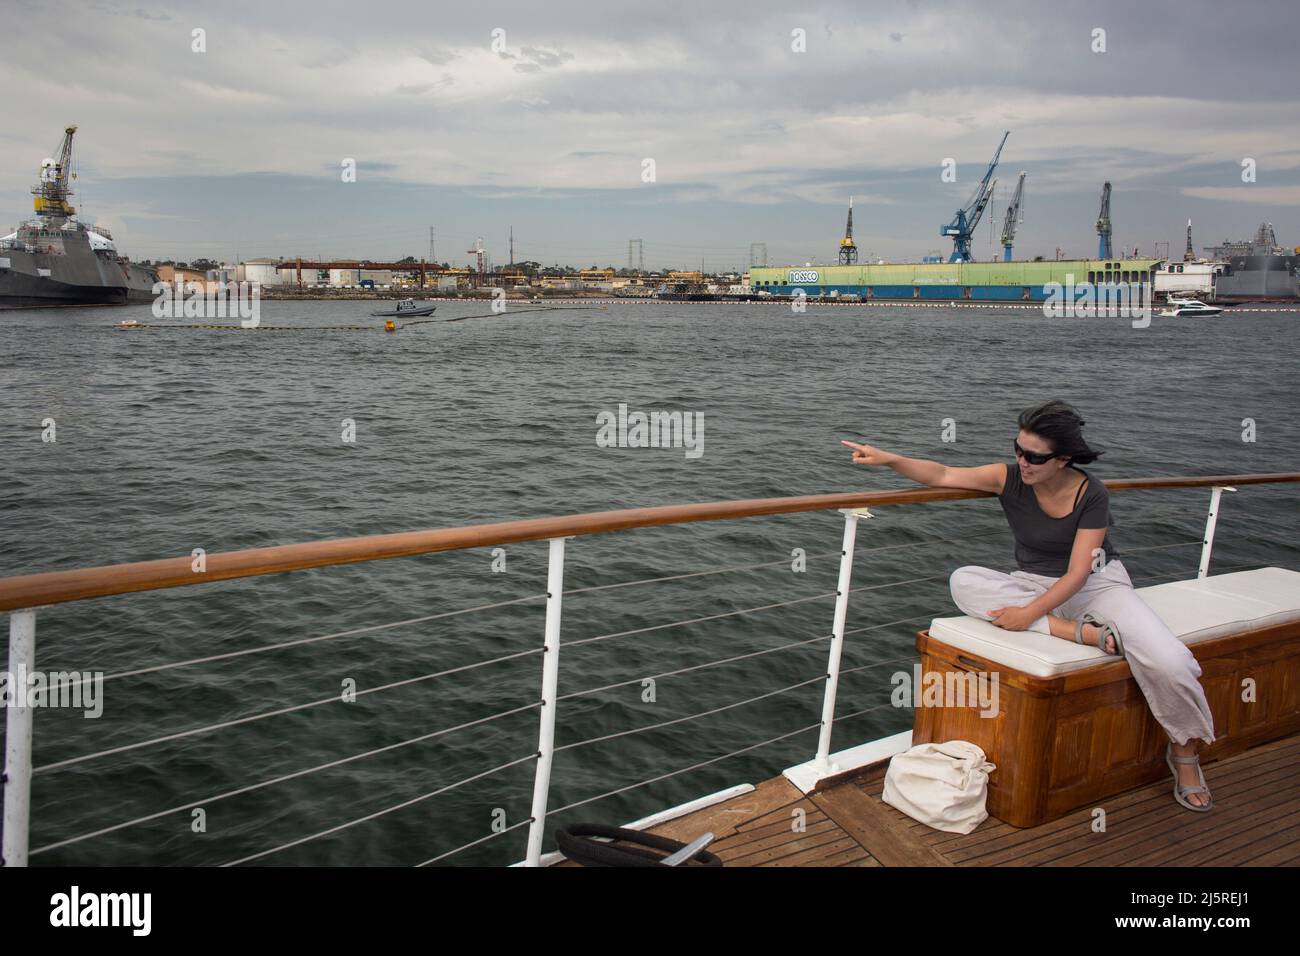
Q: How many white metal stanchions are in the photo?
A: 4